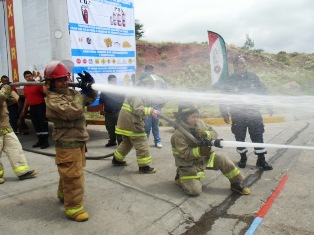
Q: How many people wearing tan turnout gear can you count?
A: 4